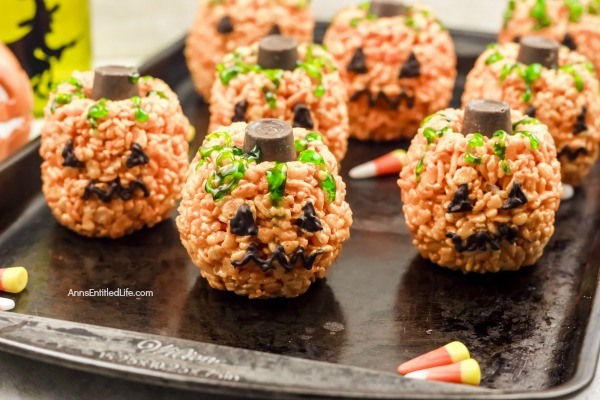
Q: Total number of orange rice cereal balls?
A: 8